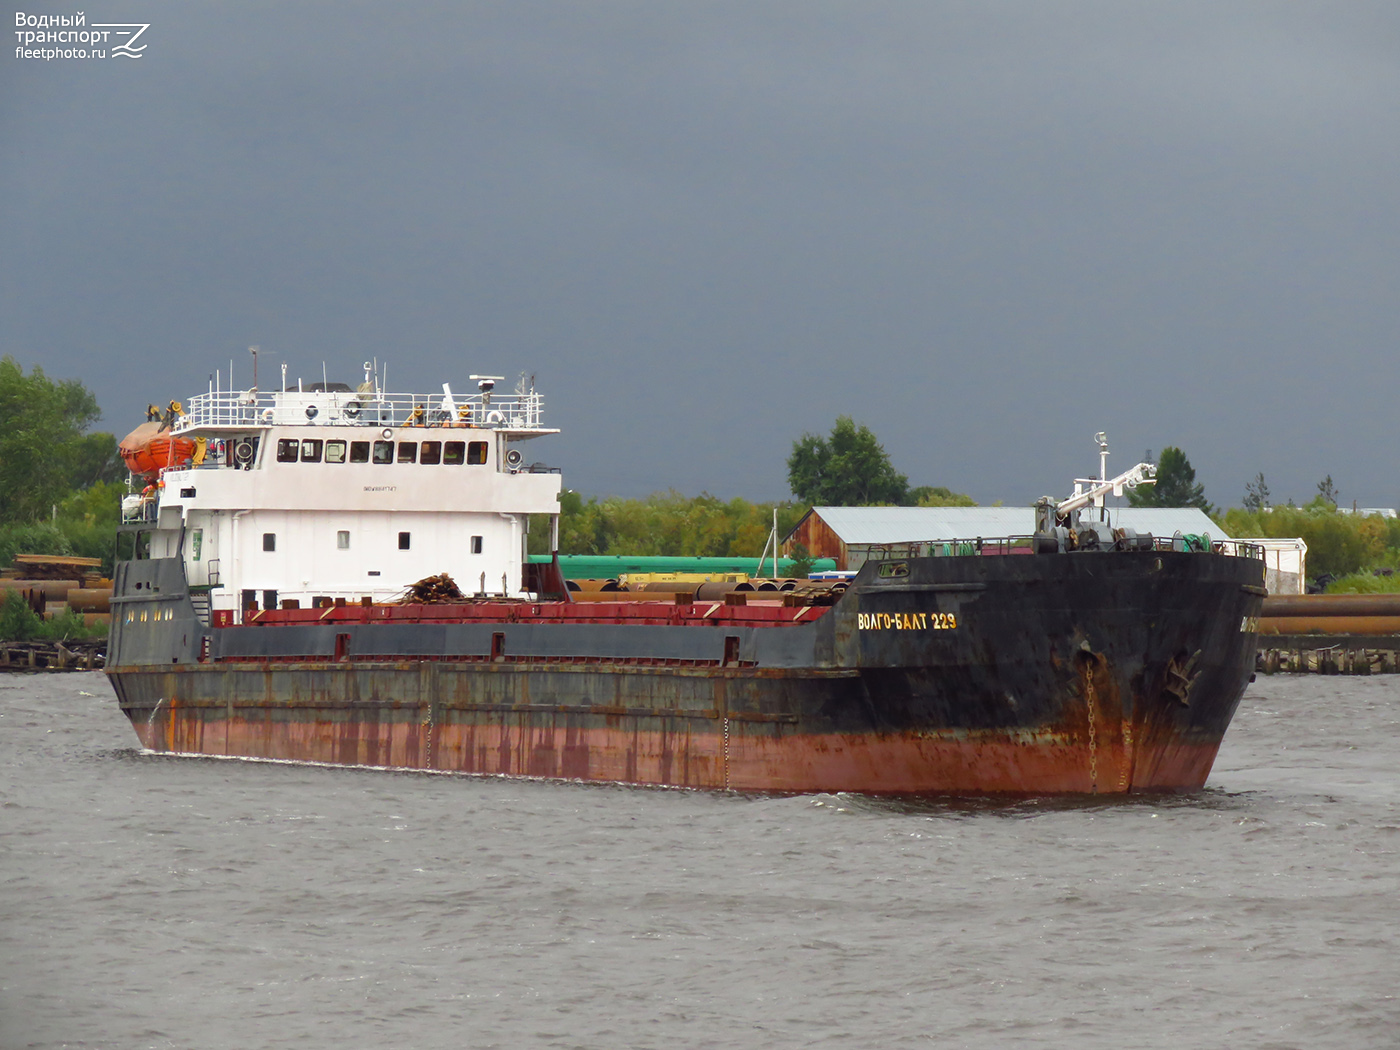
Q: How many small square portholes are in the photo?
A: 4